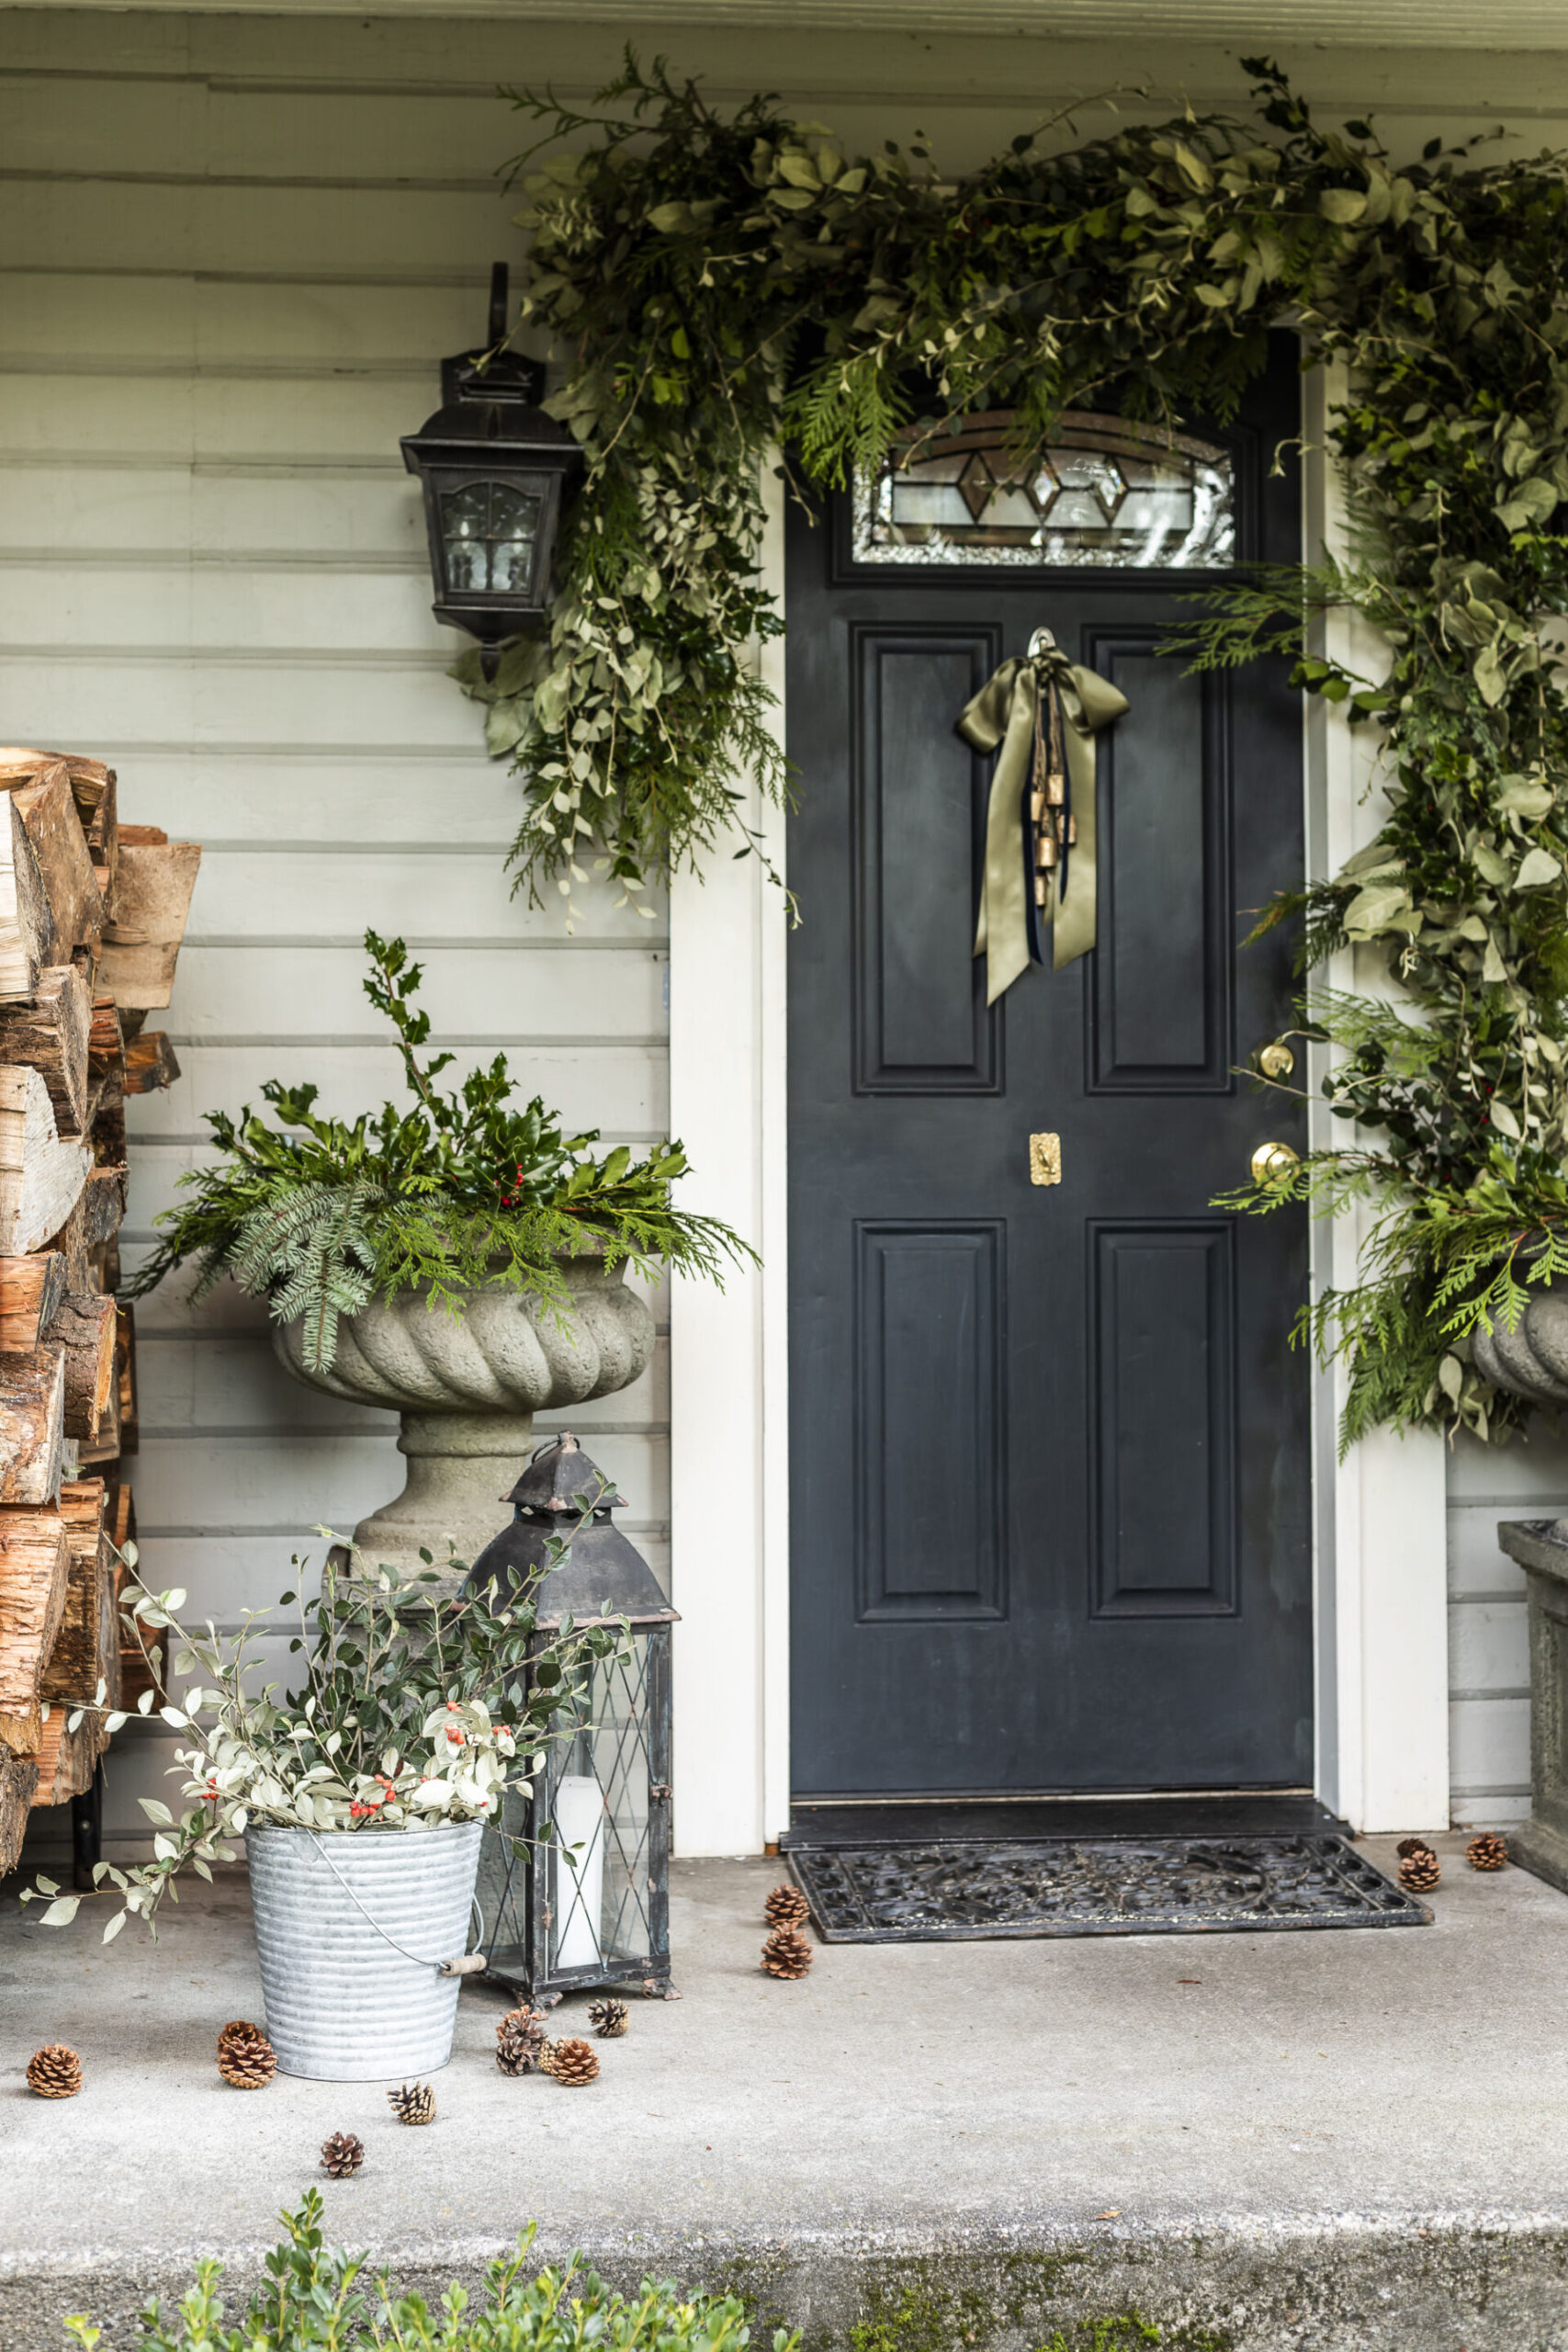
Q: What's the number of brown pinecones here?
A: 15